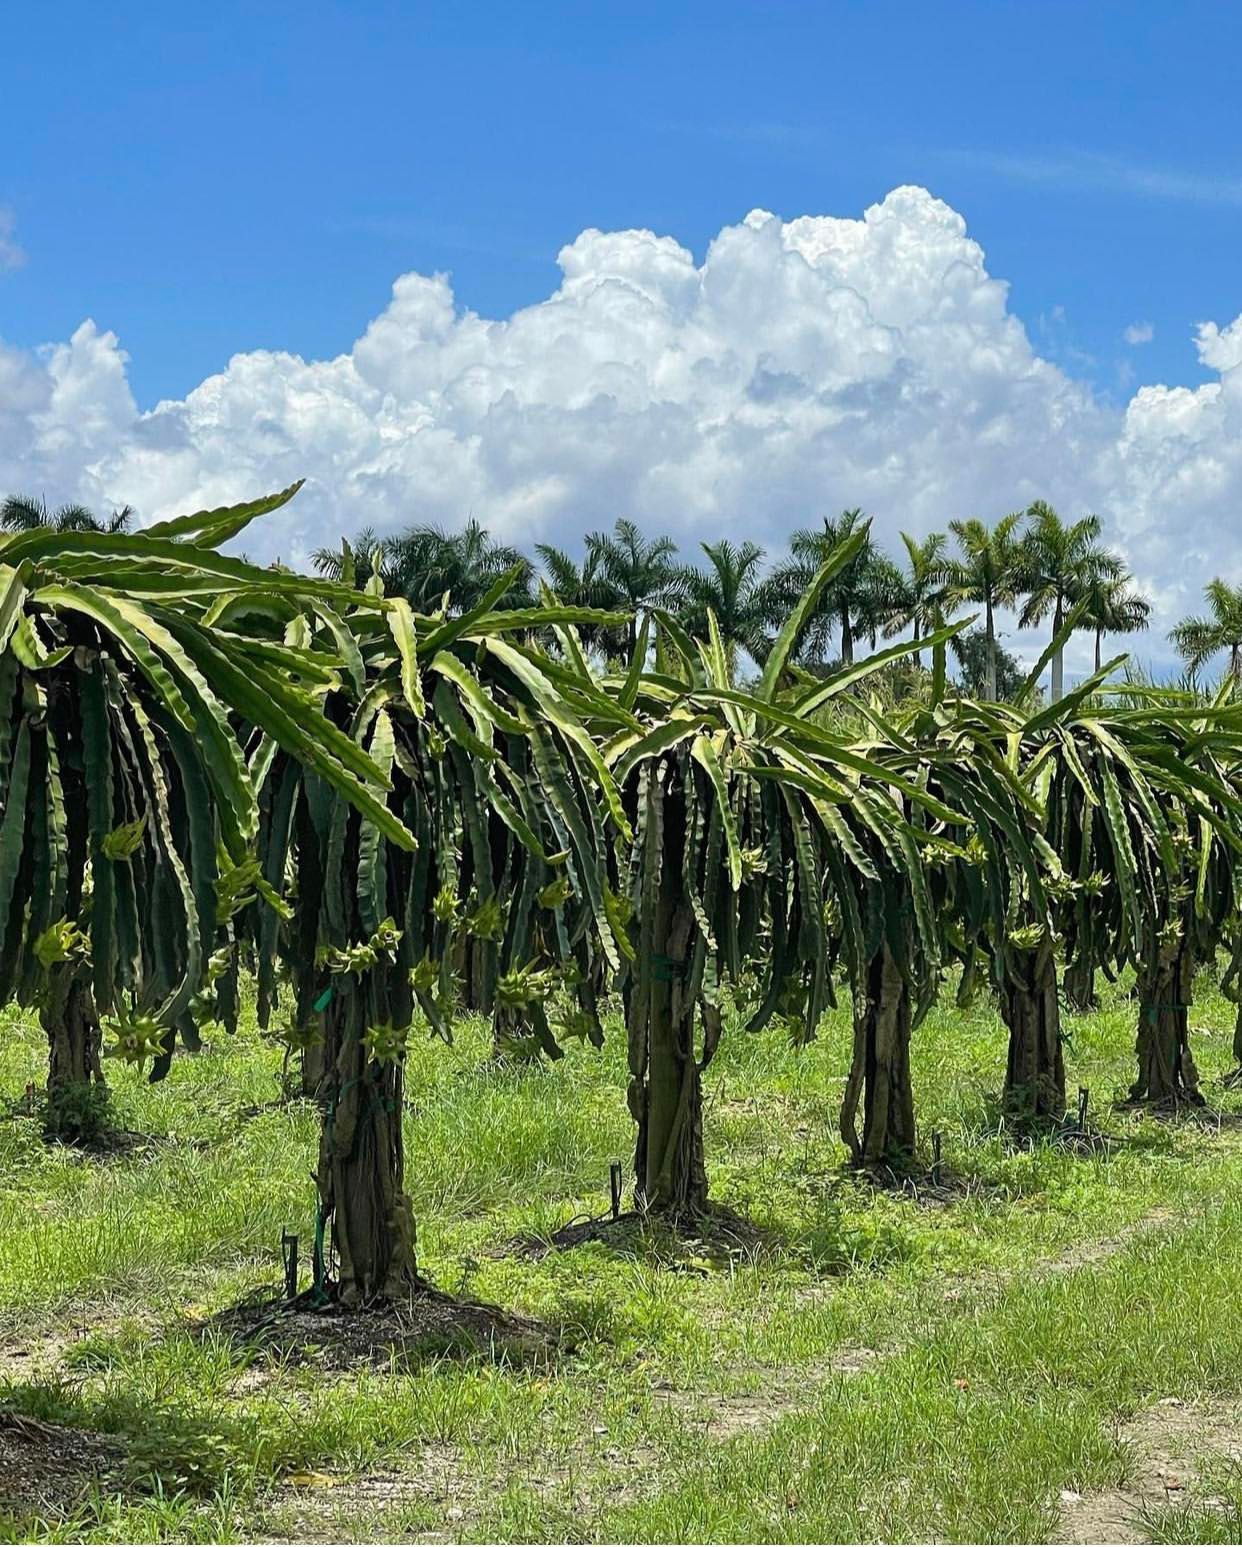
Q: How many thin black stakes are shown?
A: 4